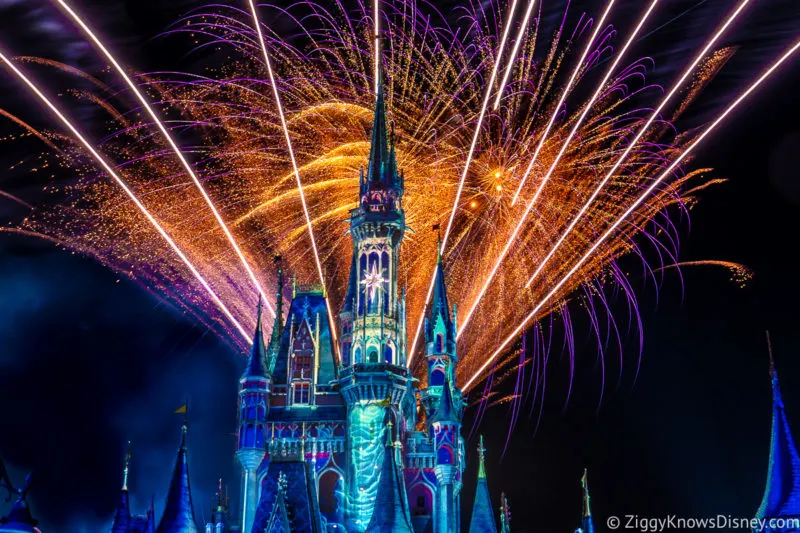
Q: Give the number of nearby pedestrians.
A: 0